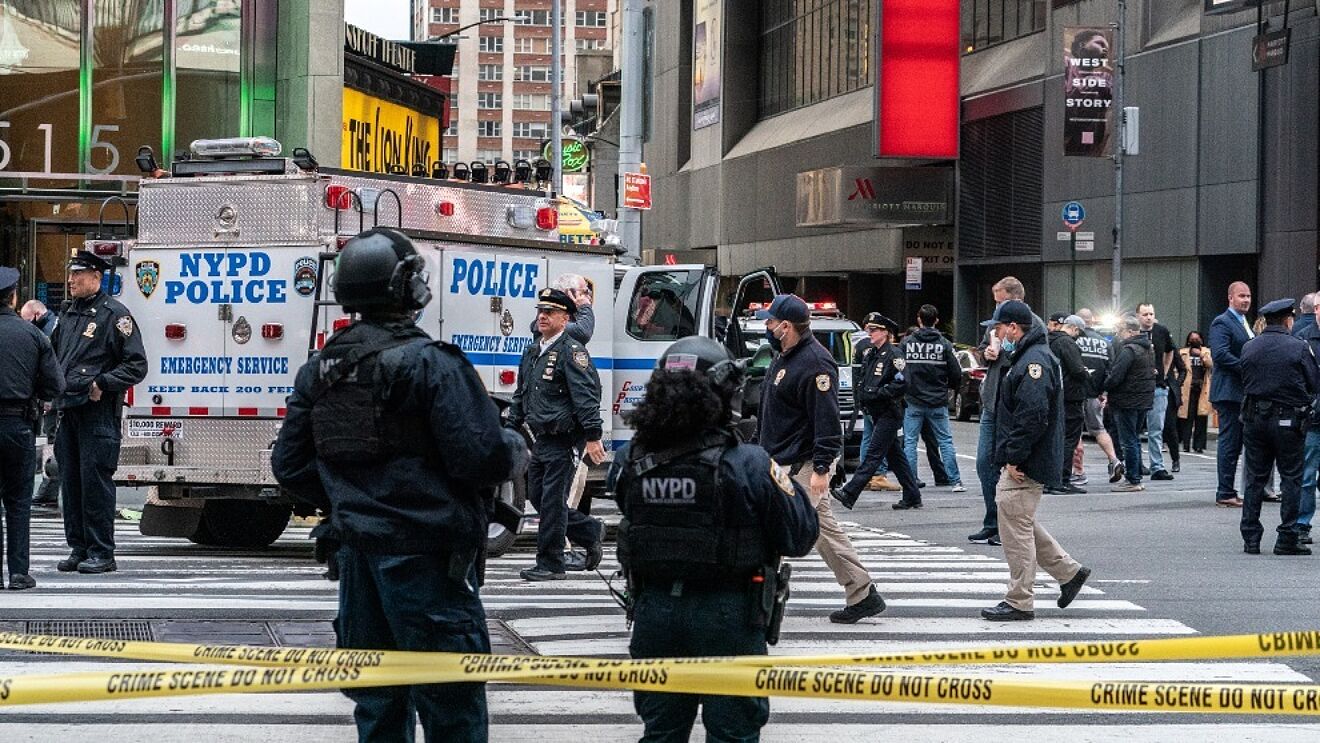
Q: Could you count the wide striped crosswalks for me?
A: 1